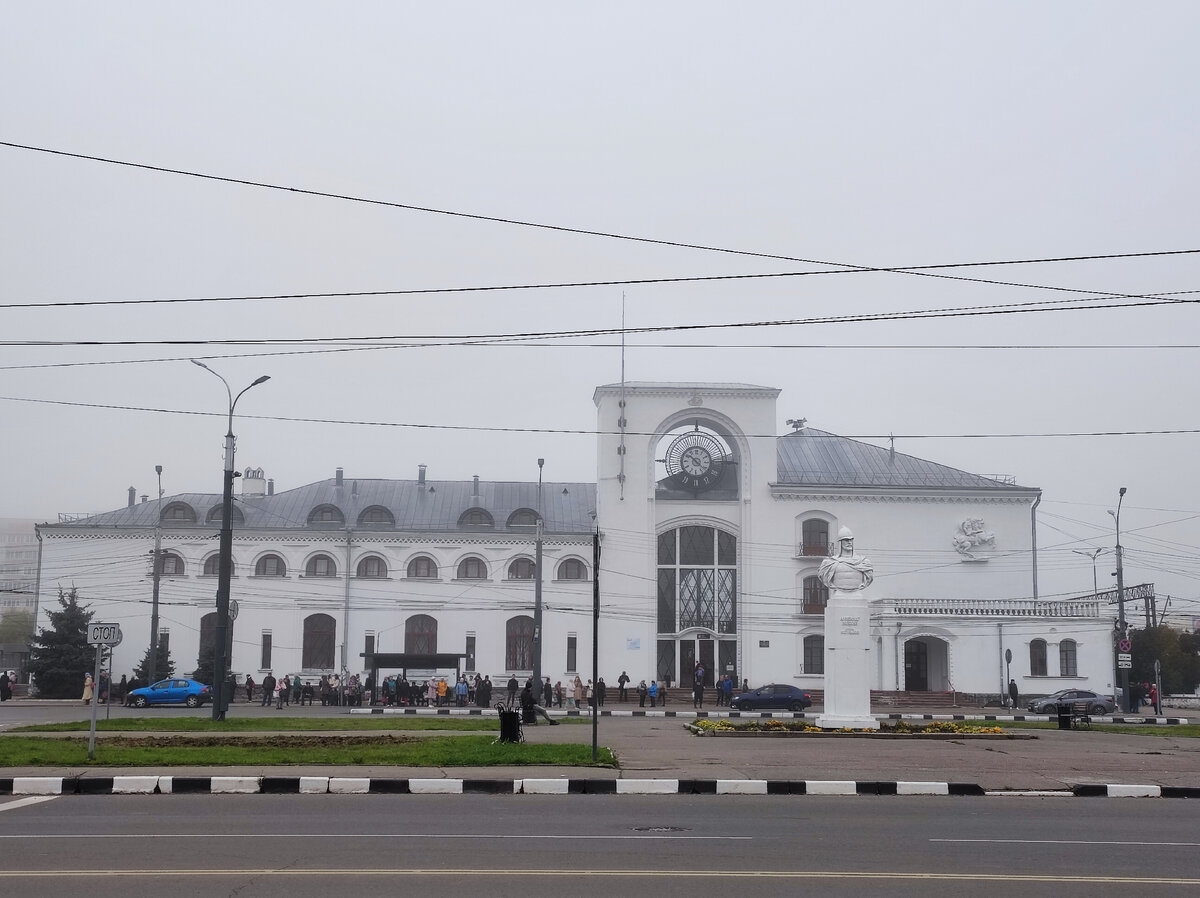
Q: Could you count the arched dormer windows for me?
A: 6